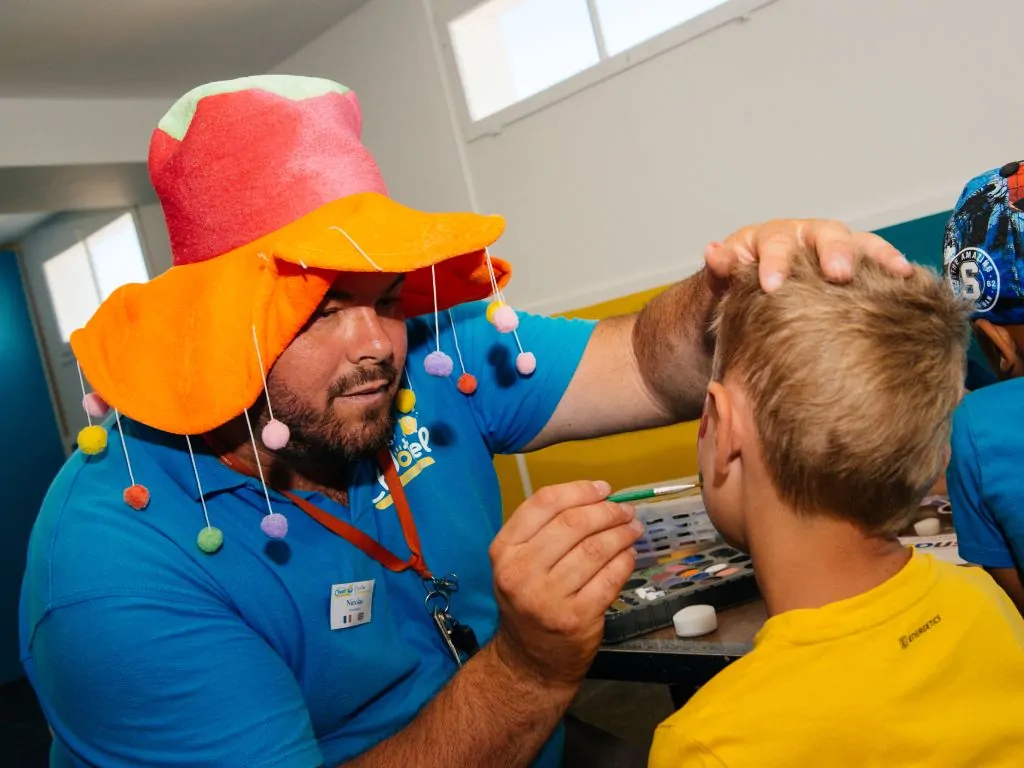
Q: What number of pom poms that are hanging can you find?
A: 12